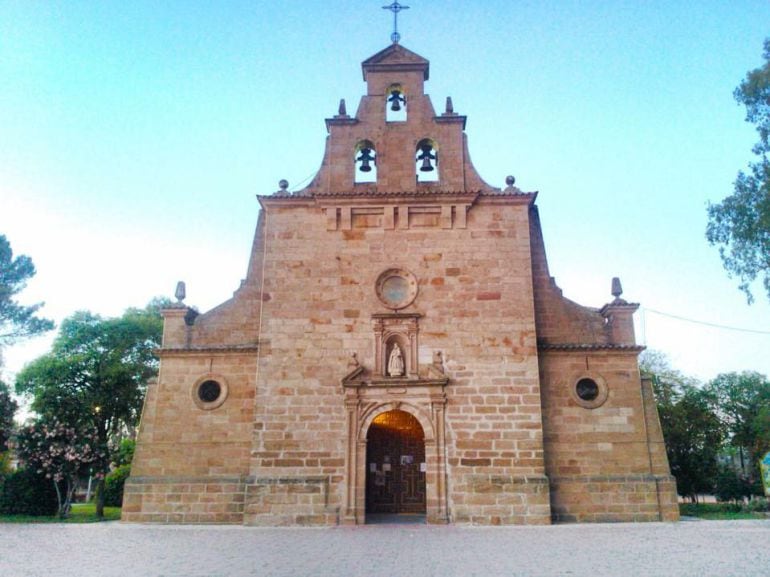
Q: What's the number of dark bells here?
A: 3